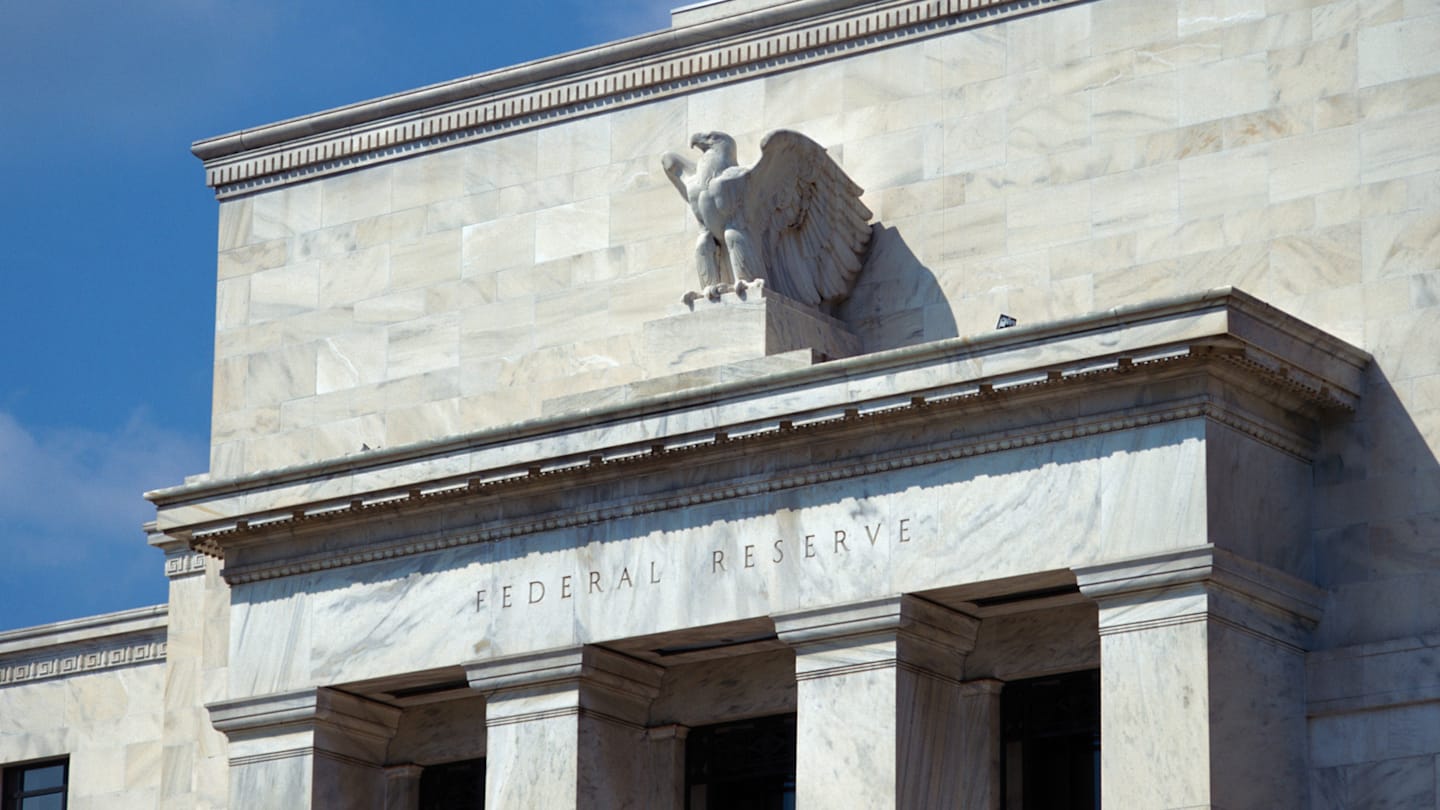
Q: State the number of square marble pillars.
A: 4